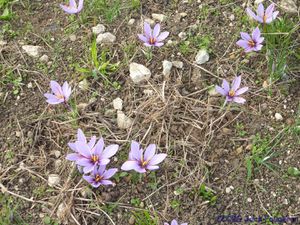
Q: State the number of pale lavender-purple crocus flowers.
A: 11